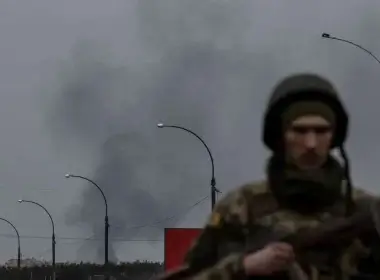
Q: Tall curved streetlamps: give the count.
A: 5